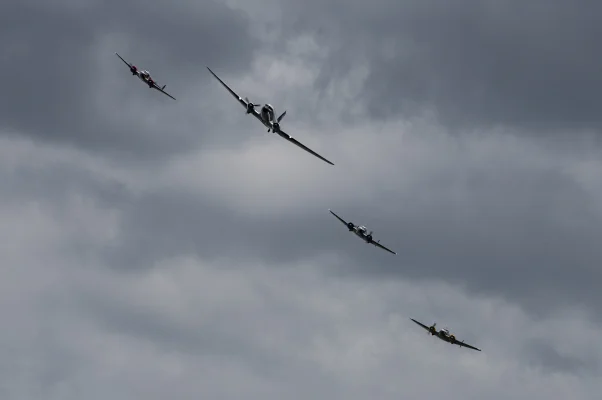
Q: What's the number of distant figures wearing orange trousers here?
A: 0